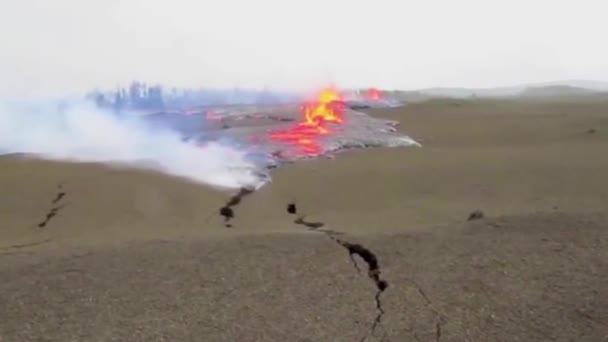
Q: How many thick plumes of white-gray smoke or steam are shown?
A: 1